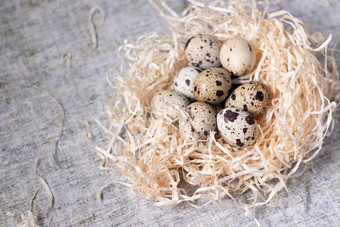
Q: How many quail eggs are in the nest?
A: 8